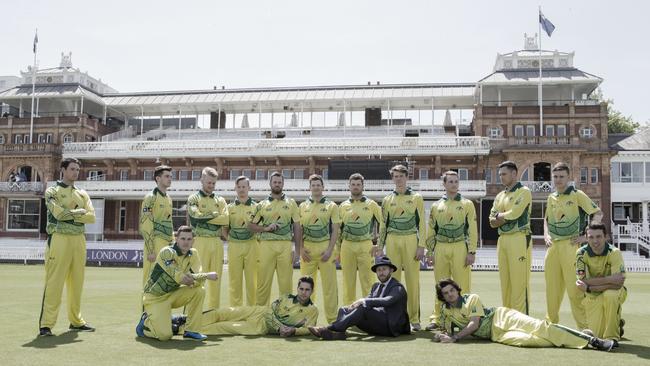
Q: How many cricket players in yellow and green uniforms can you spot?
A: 15